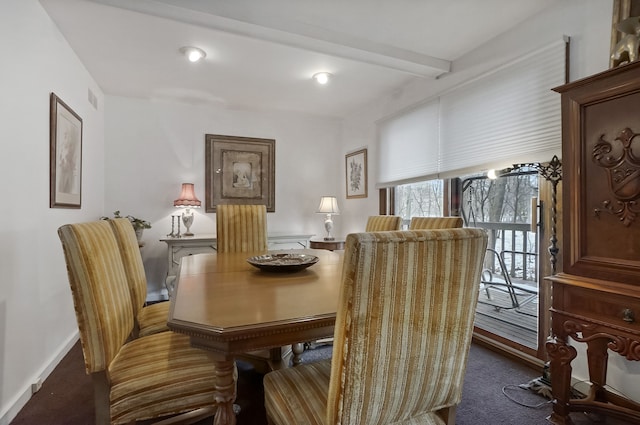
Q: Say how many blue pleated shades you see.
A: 0